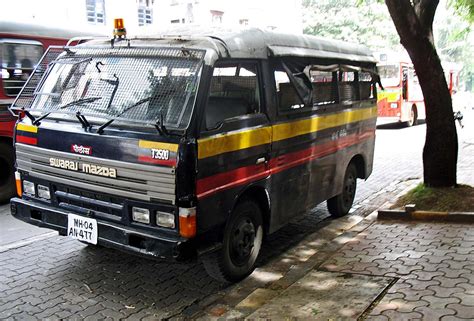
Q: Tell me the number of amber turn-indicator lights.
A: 2